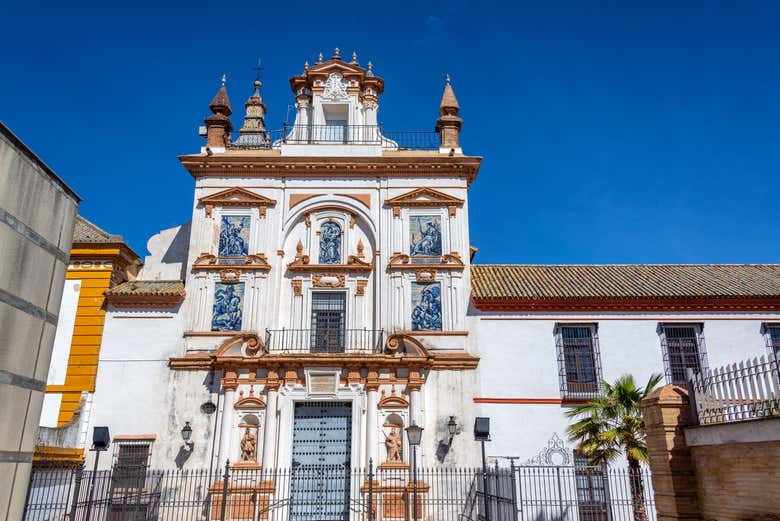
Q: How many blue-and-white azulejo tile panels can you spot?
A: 5